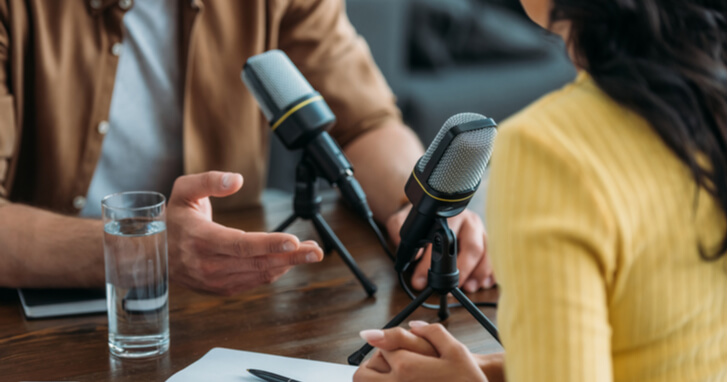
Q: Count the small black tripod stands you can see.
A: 2